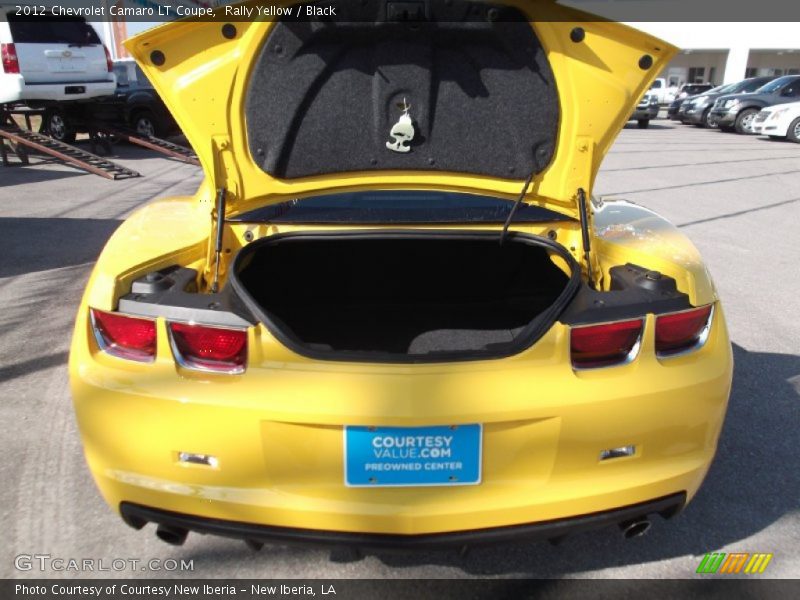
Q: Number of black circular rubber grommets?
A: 4